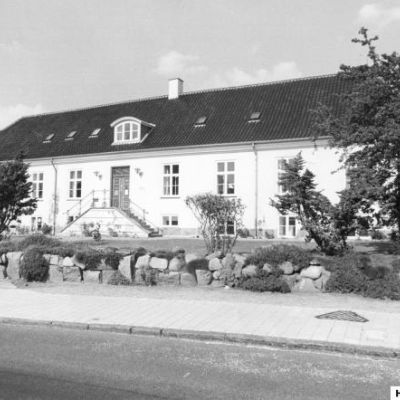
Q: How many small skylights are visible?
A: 5